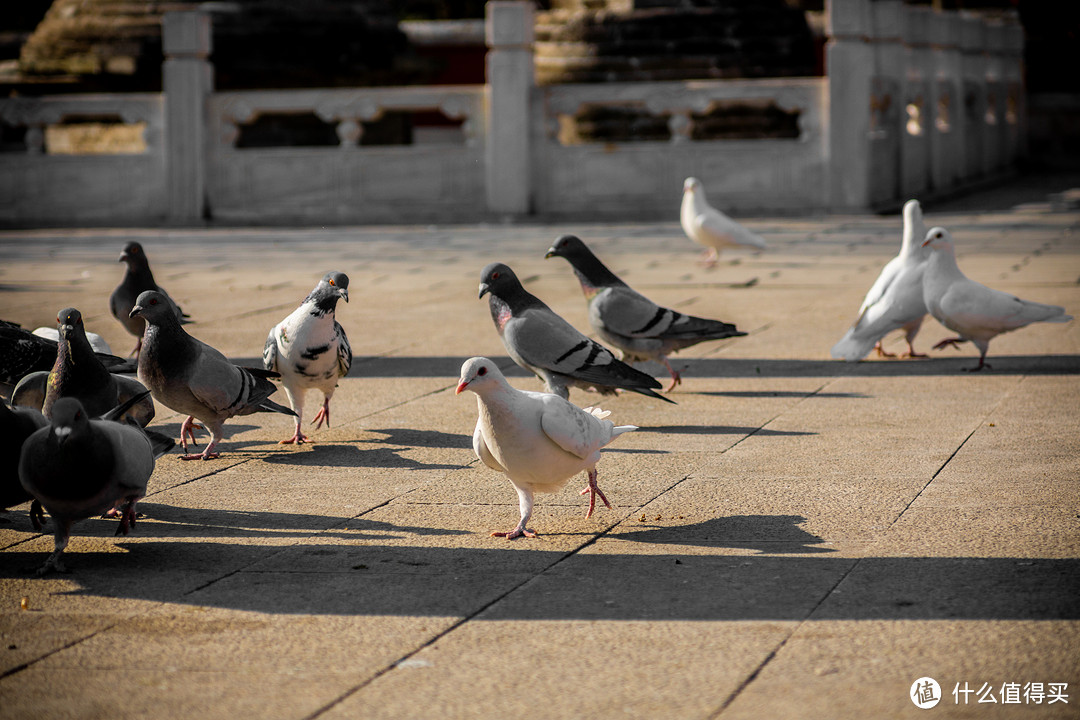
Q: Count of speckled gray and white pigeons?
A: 1